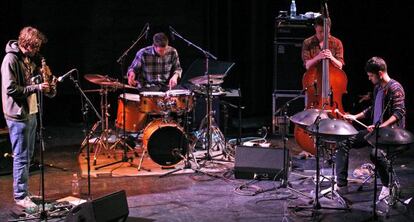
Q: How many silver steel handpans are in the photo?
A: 3